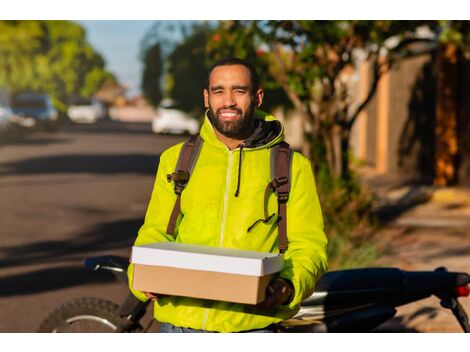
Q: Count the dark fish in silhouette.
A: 0